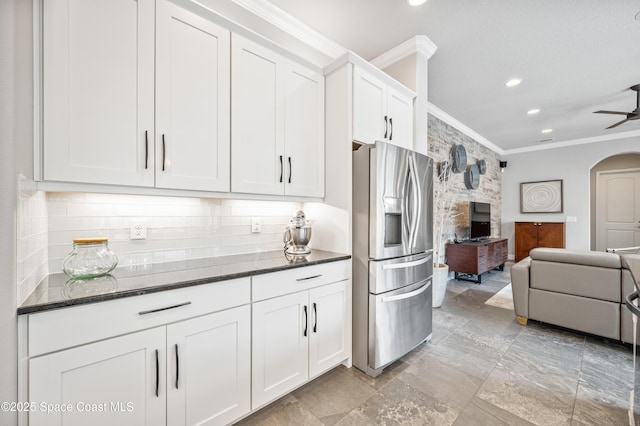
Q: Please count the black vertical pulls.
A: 10